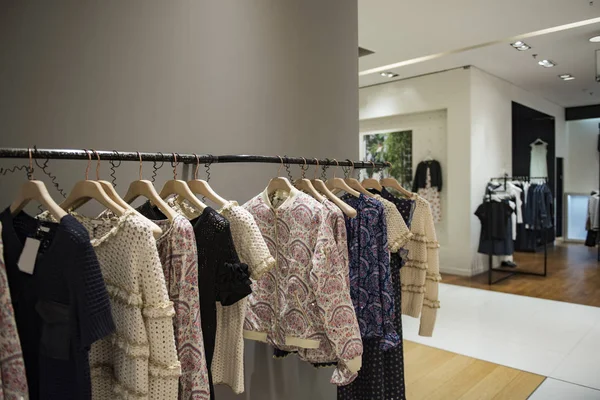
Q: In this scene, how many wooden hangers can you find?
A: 13